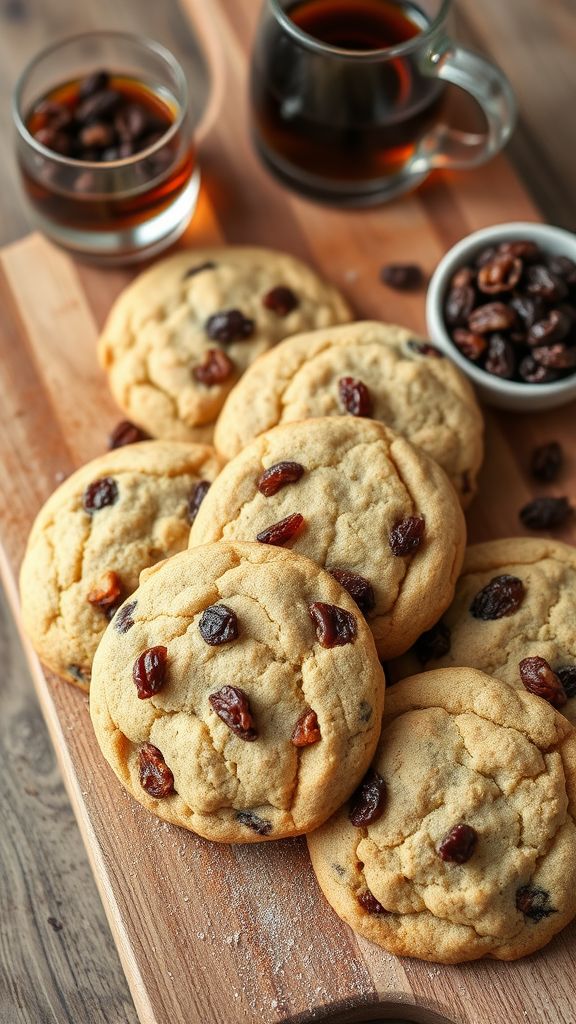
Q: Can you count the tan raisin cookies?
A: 7